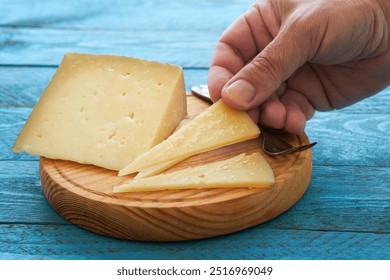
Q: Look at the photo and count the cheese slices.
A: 3